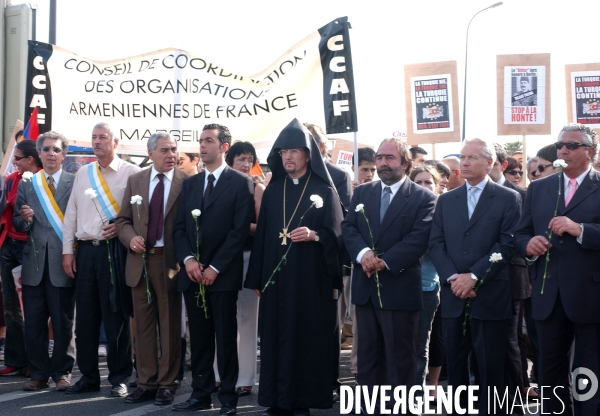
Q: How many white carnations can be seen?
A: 8